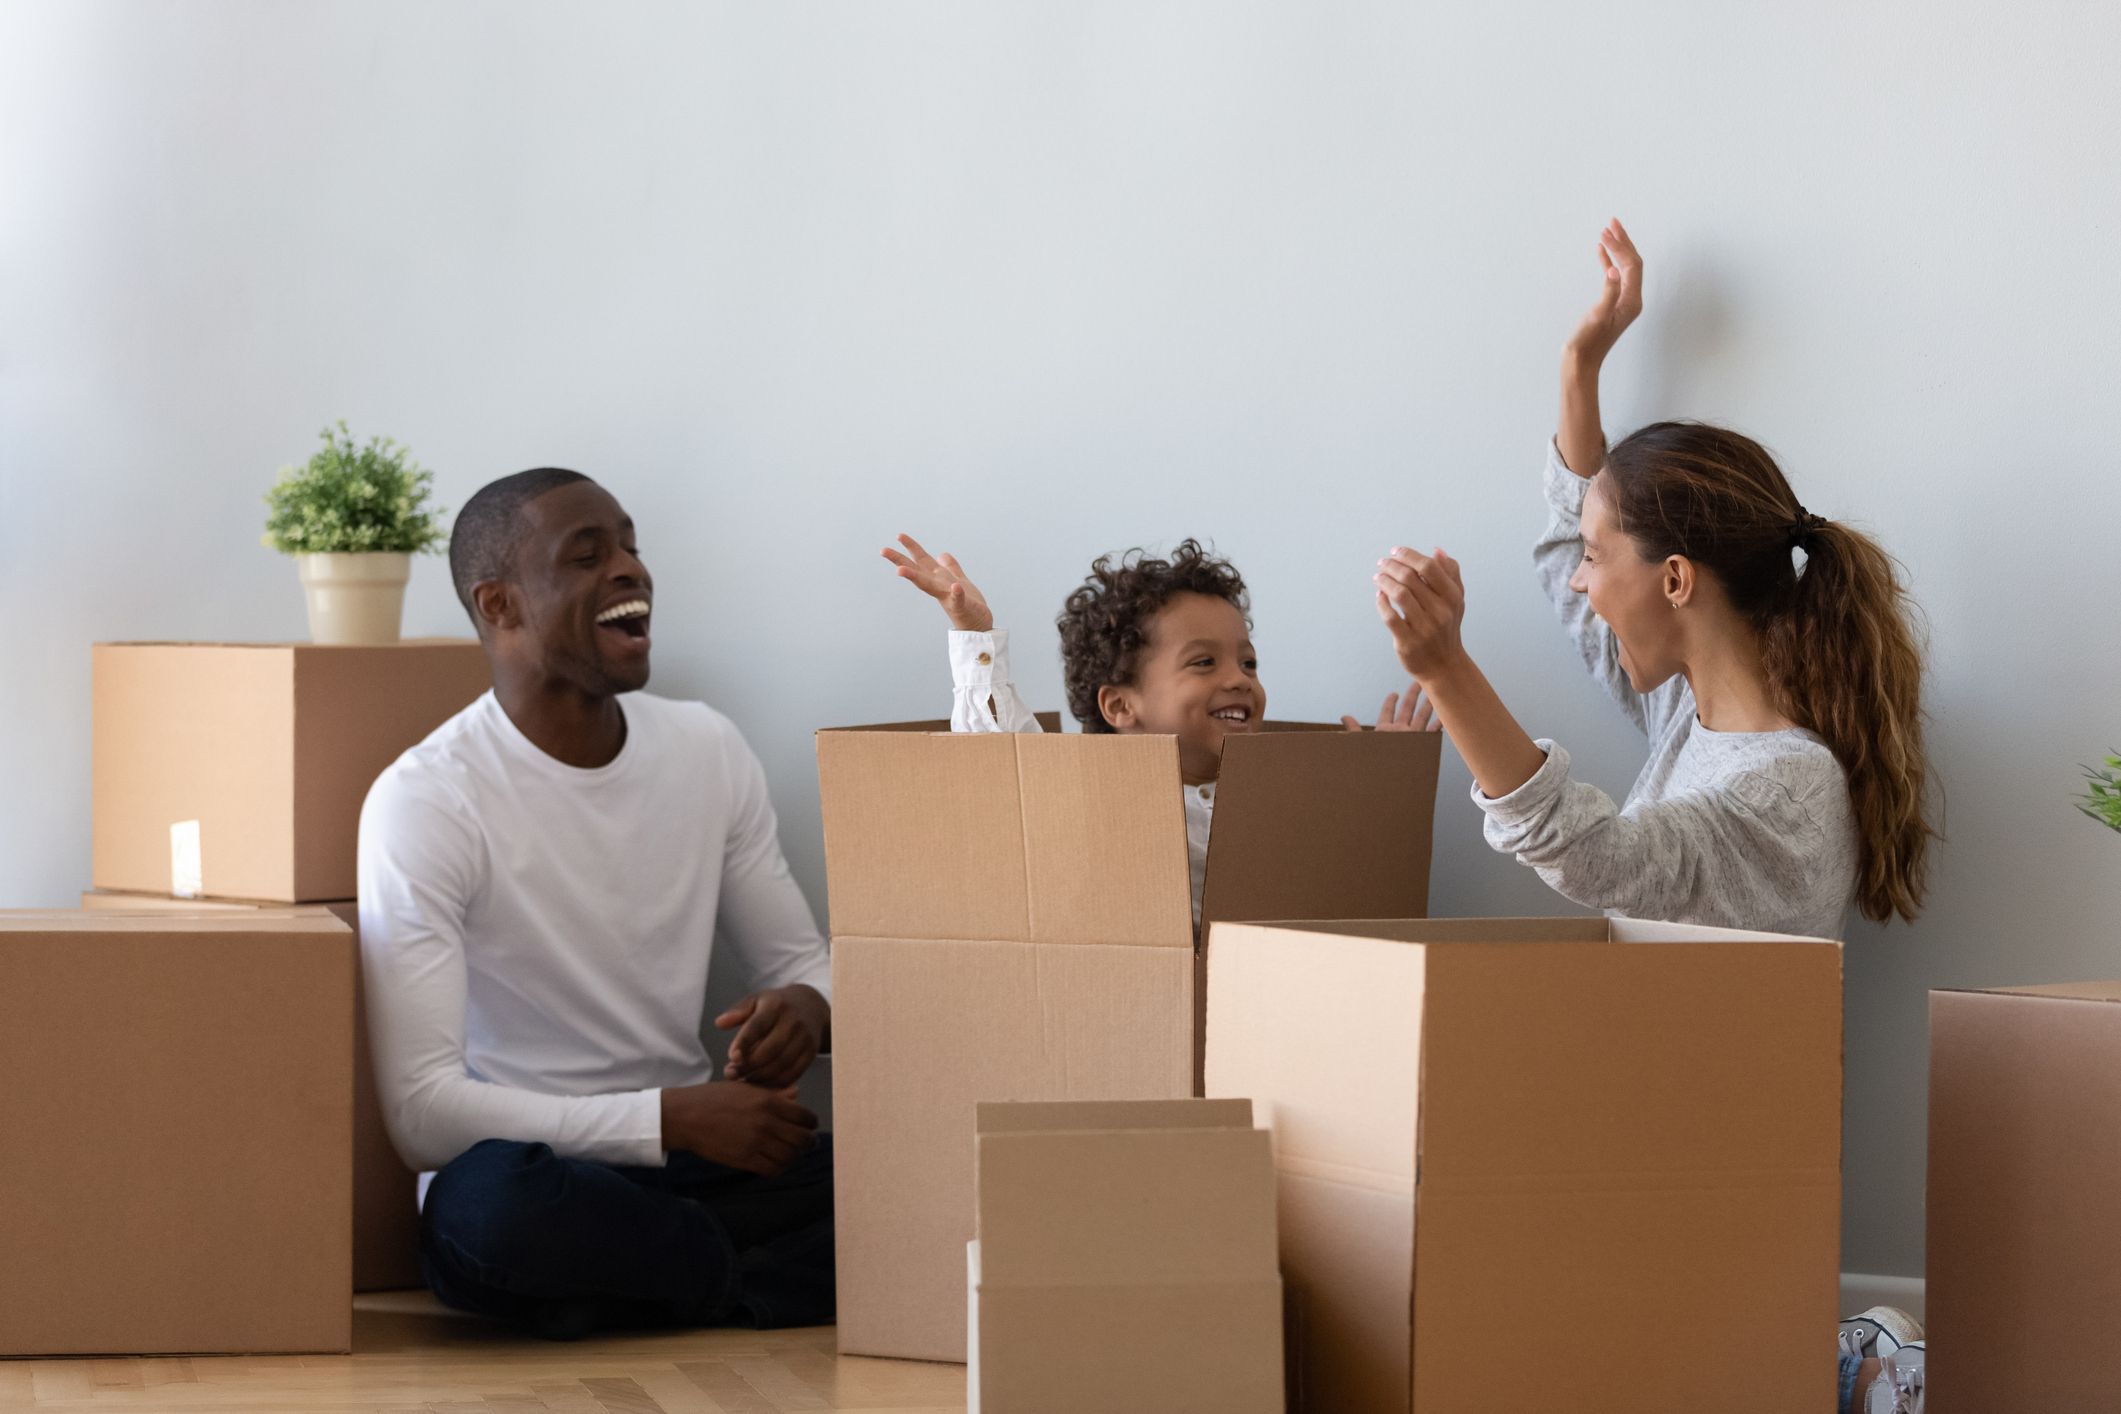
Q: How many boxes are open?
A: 3